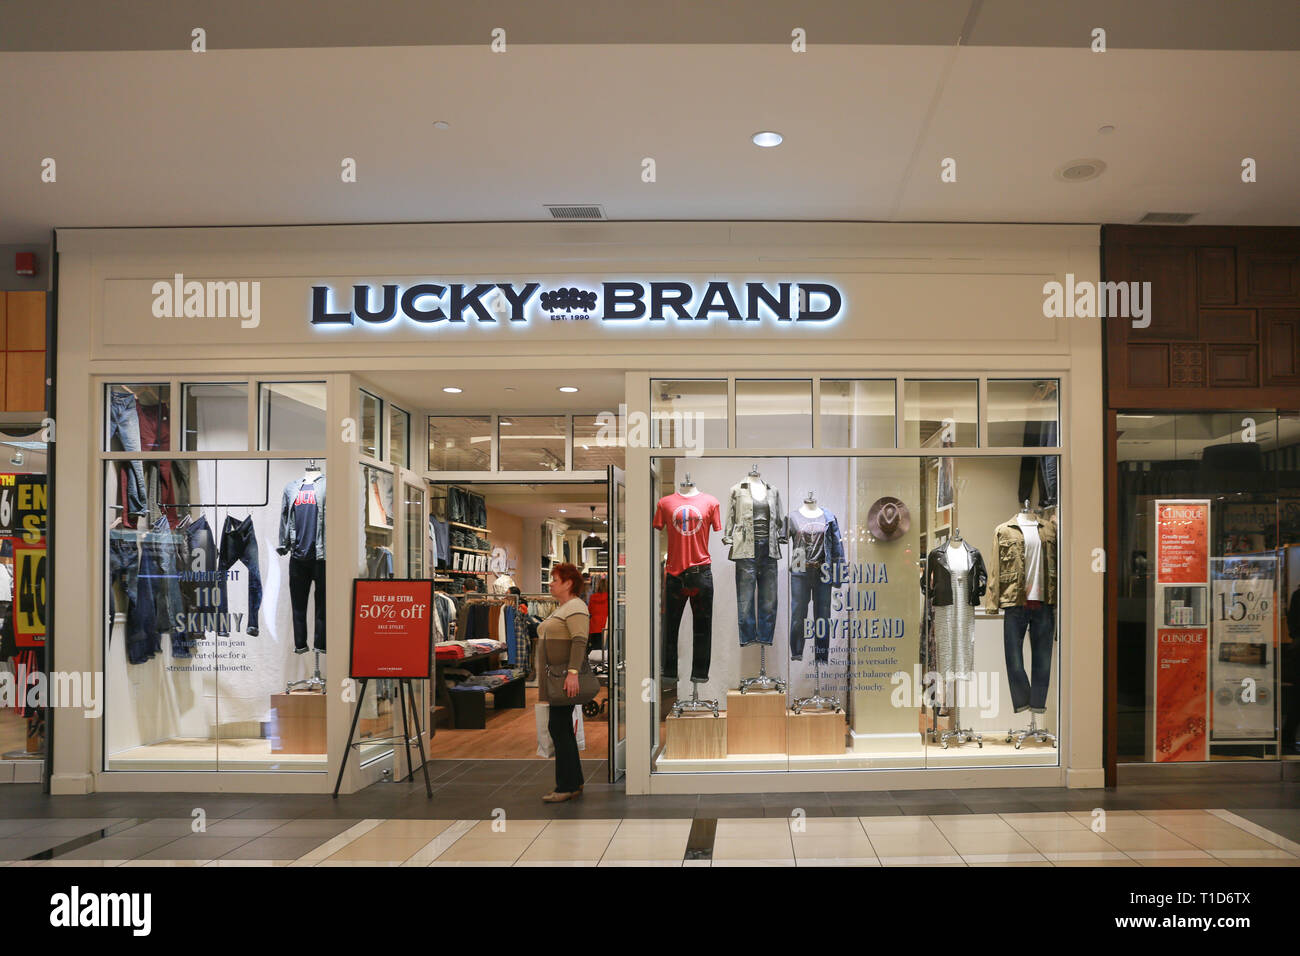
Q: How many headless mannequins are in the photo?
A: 6